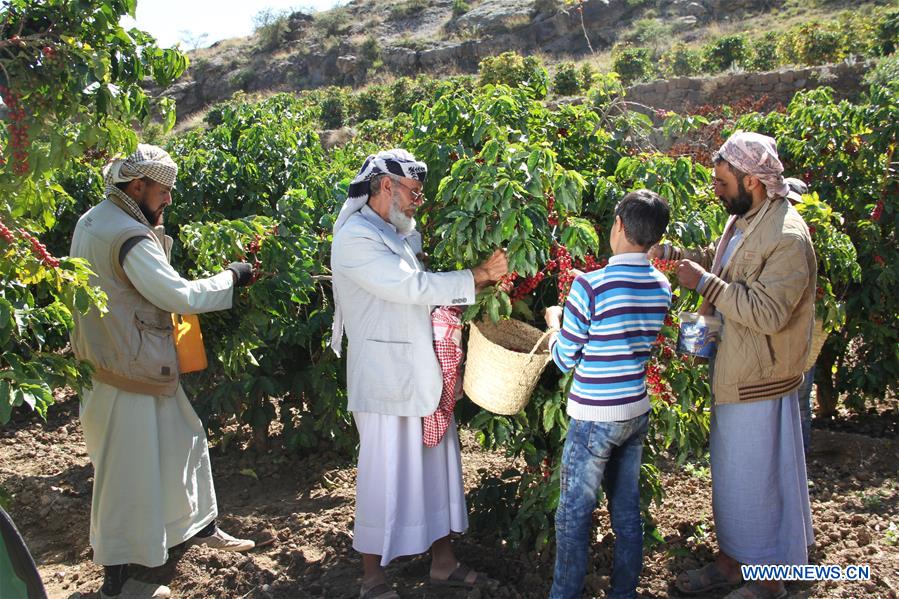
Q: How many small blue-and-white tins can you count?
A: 1